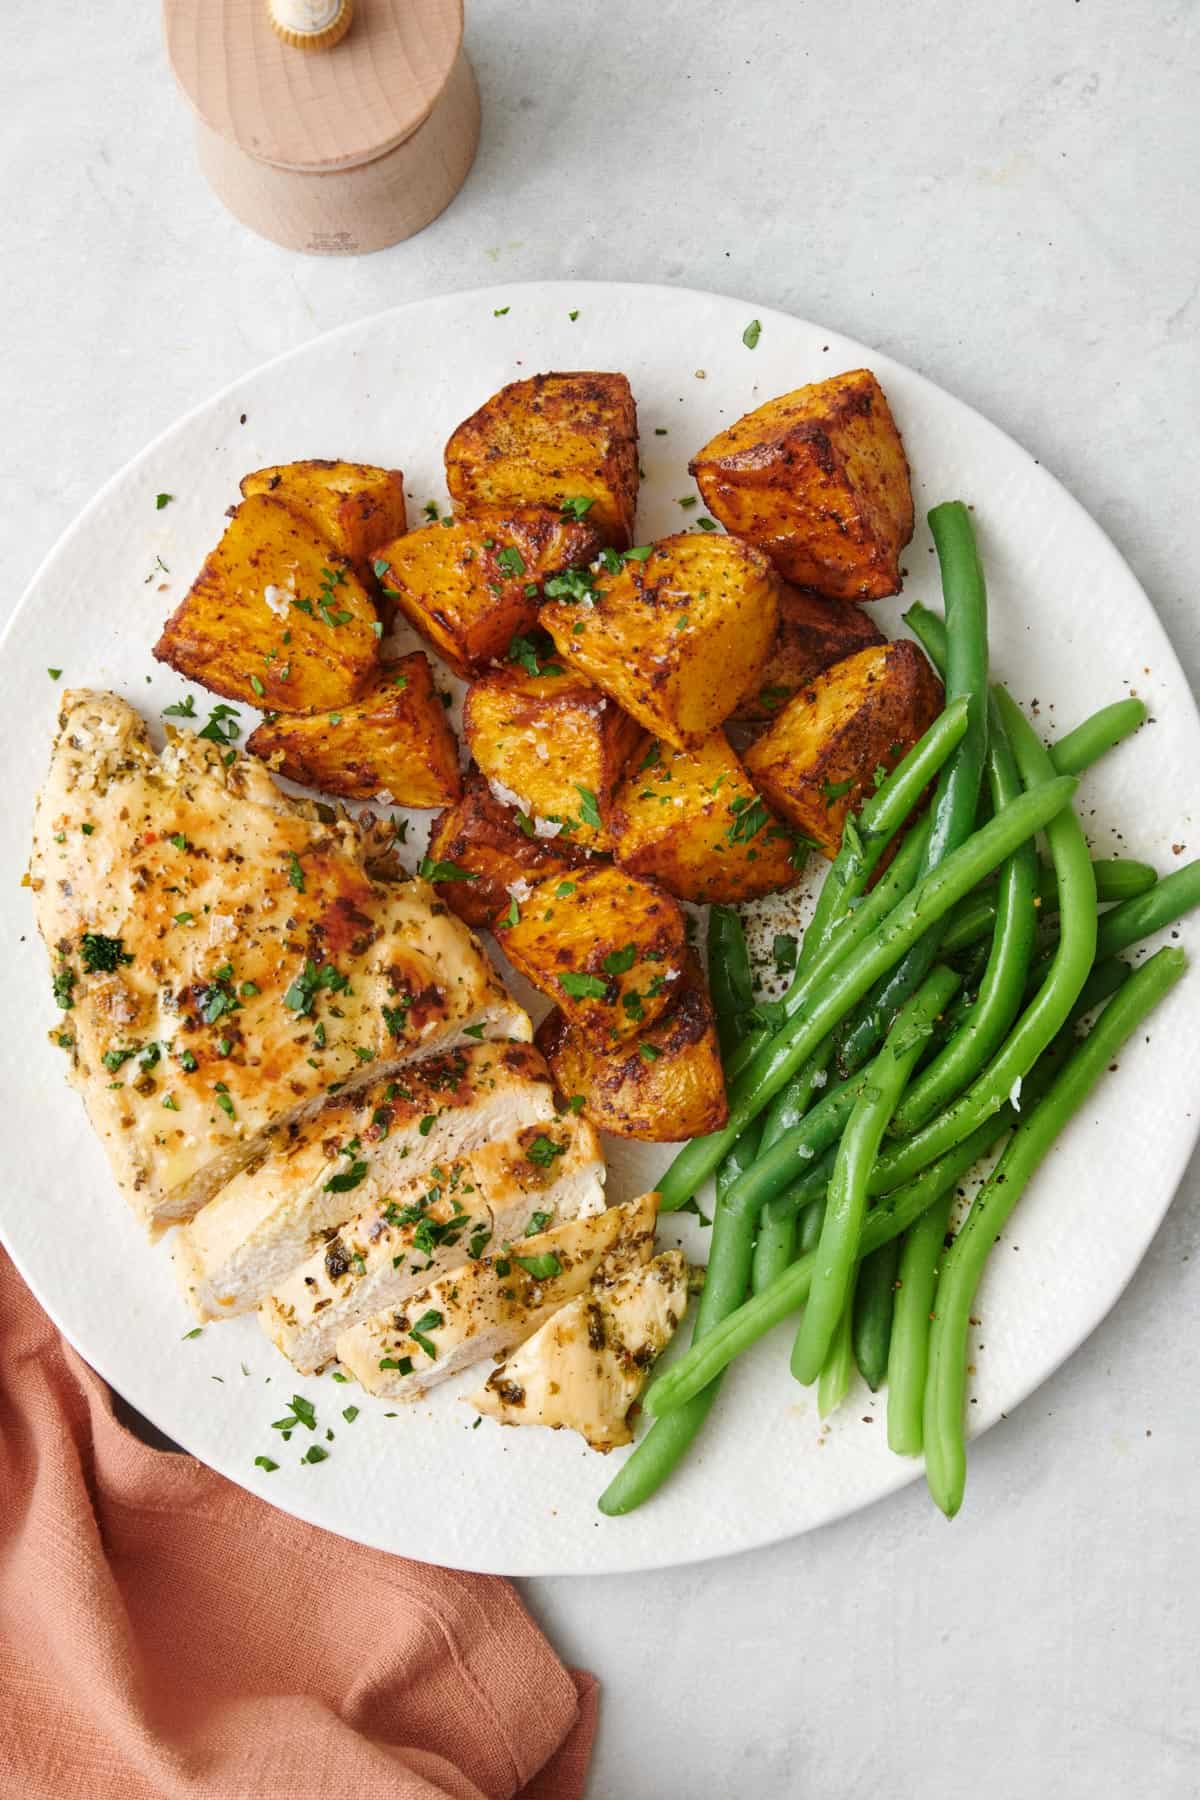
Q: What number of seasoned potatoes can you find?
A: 14